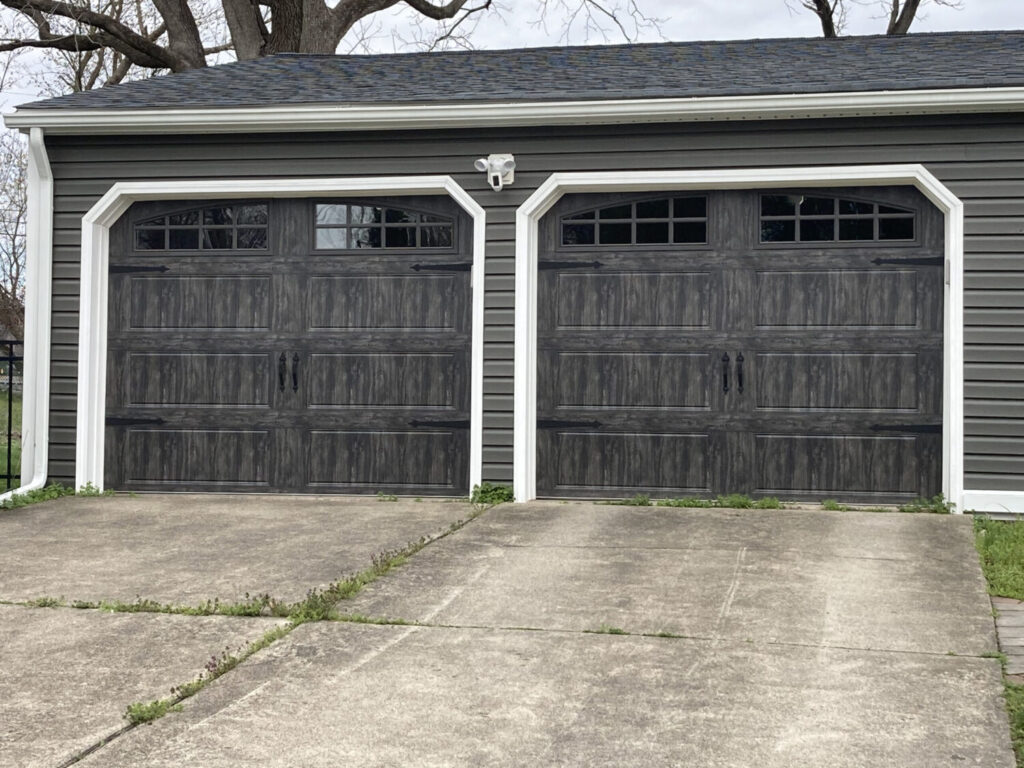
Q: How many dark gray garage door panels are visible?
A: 12